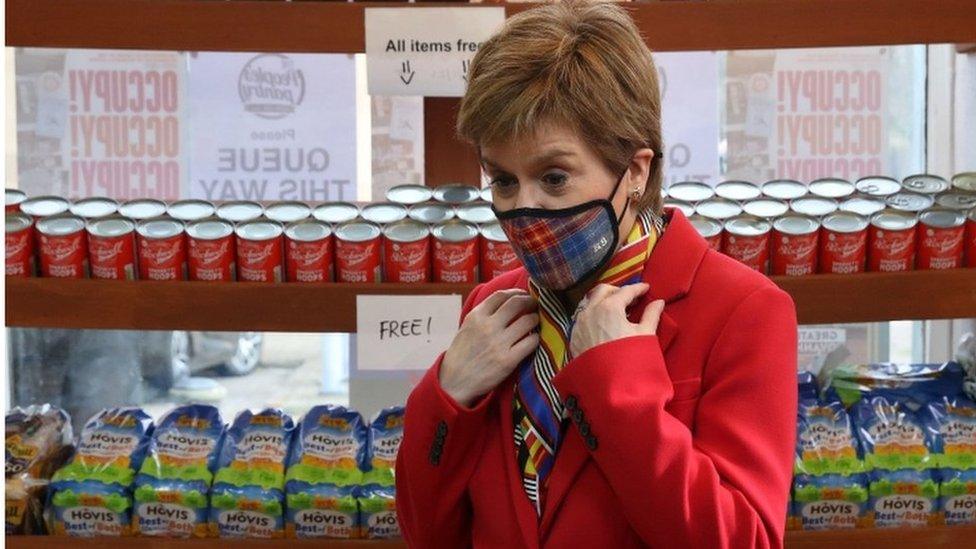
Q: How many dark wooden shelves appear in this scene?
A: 3